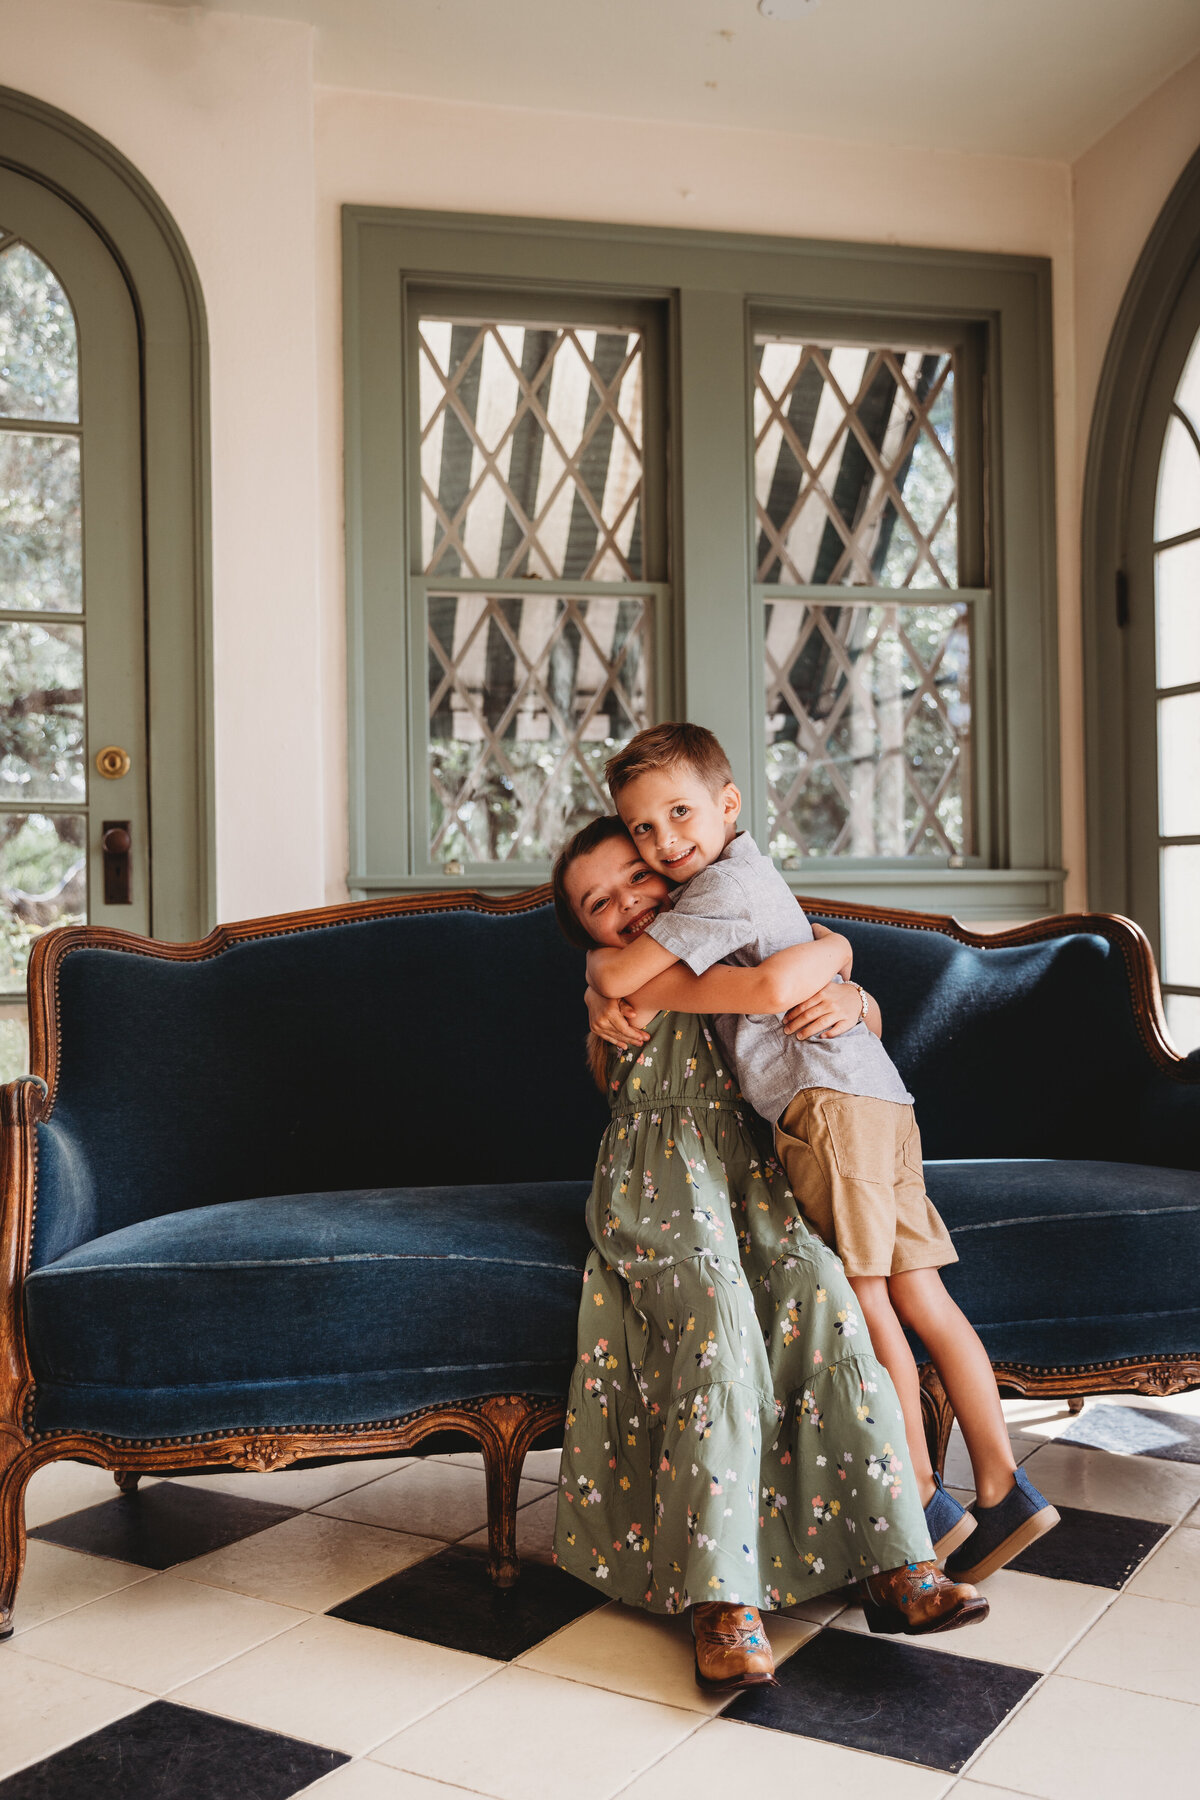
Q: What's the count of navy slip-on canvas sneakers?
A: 2